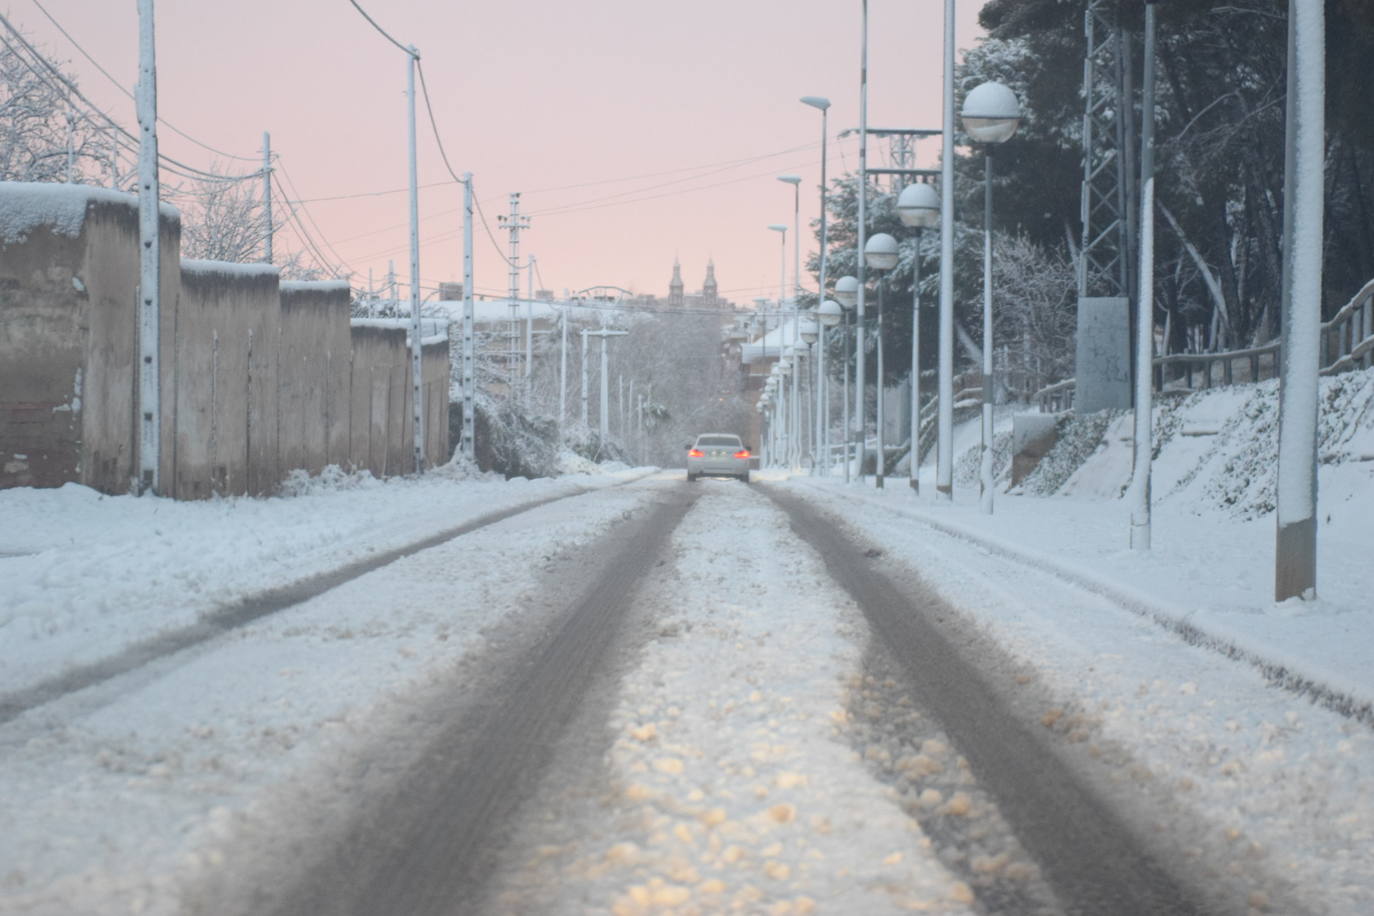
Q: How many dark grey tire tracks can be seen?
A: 3